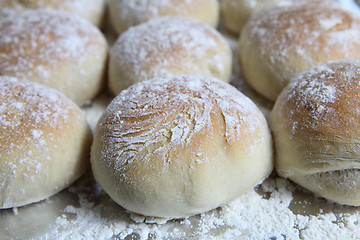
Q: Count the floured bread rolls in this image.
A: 9